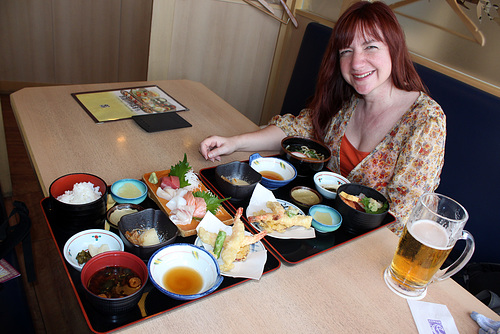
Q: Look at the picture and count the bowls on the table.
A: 14